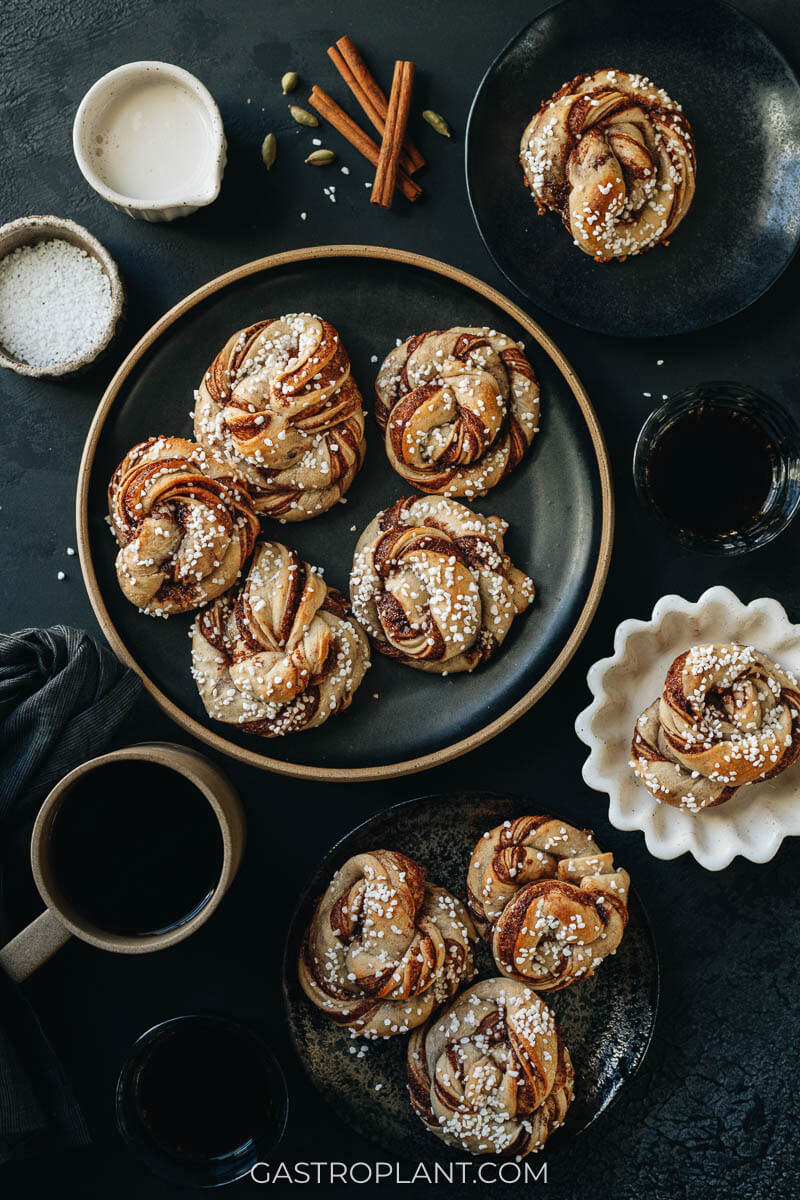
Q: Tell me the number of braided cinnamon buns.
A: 10